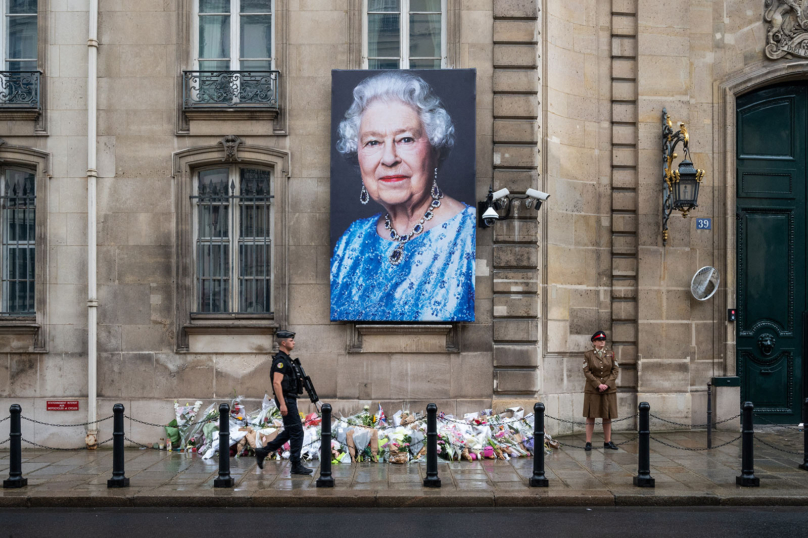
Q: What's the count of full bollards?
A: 8